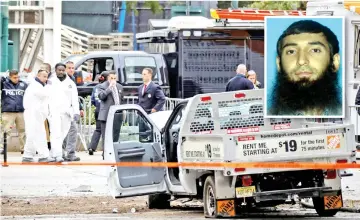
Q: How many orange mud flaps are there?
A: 2